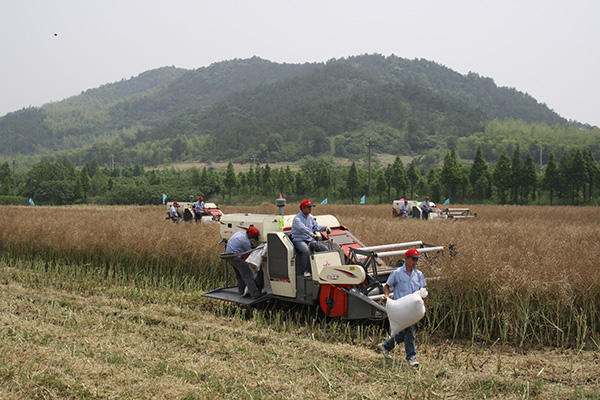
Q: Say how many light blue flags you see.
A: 5